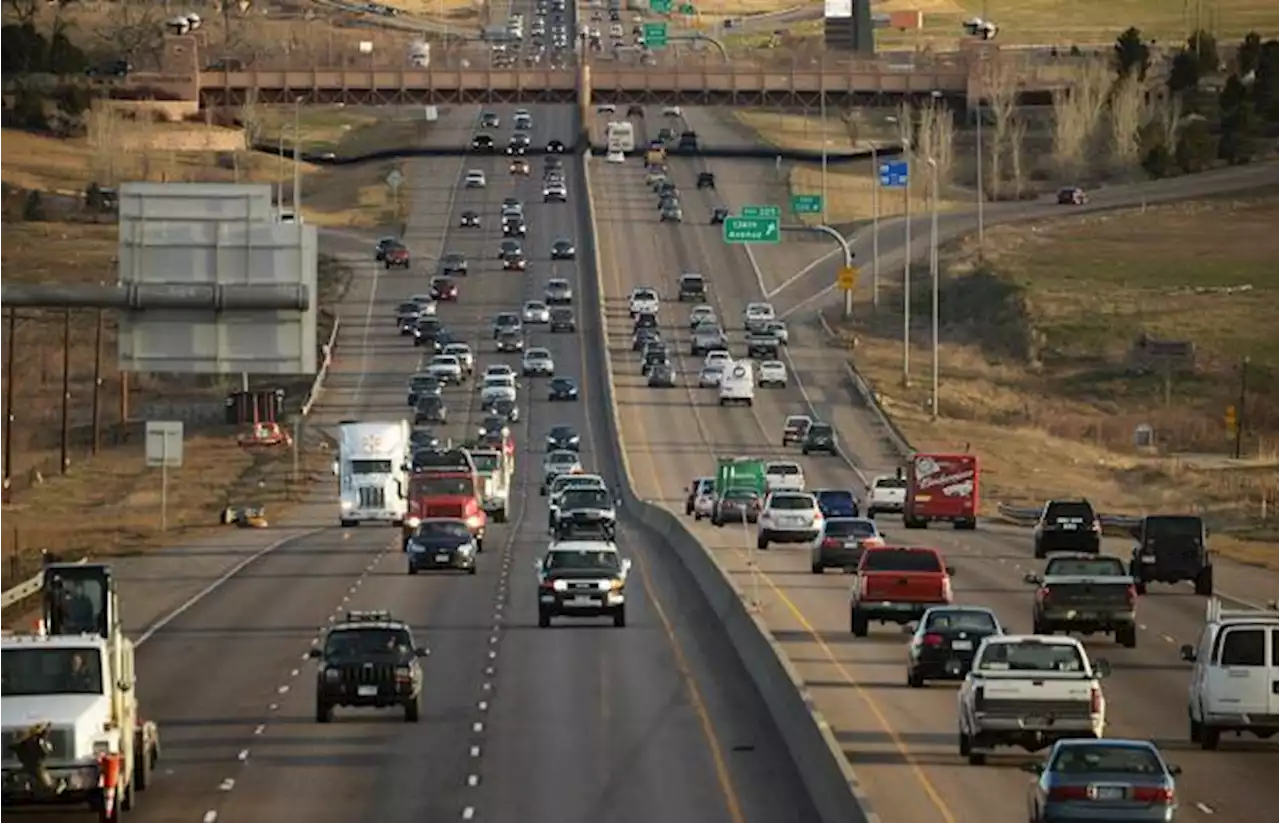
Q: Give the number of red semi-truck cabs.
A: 1